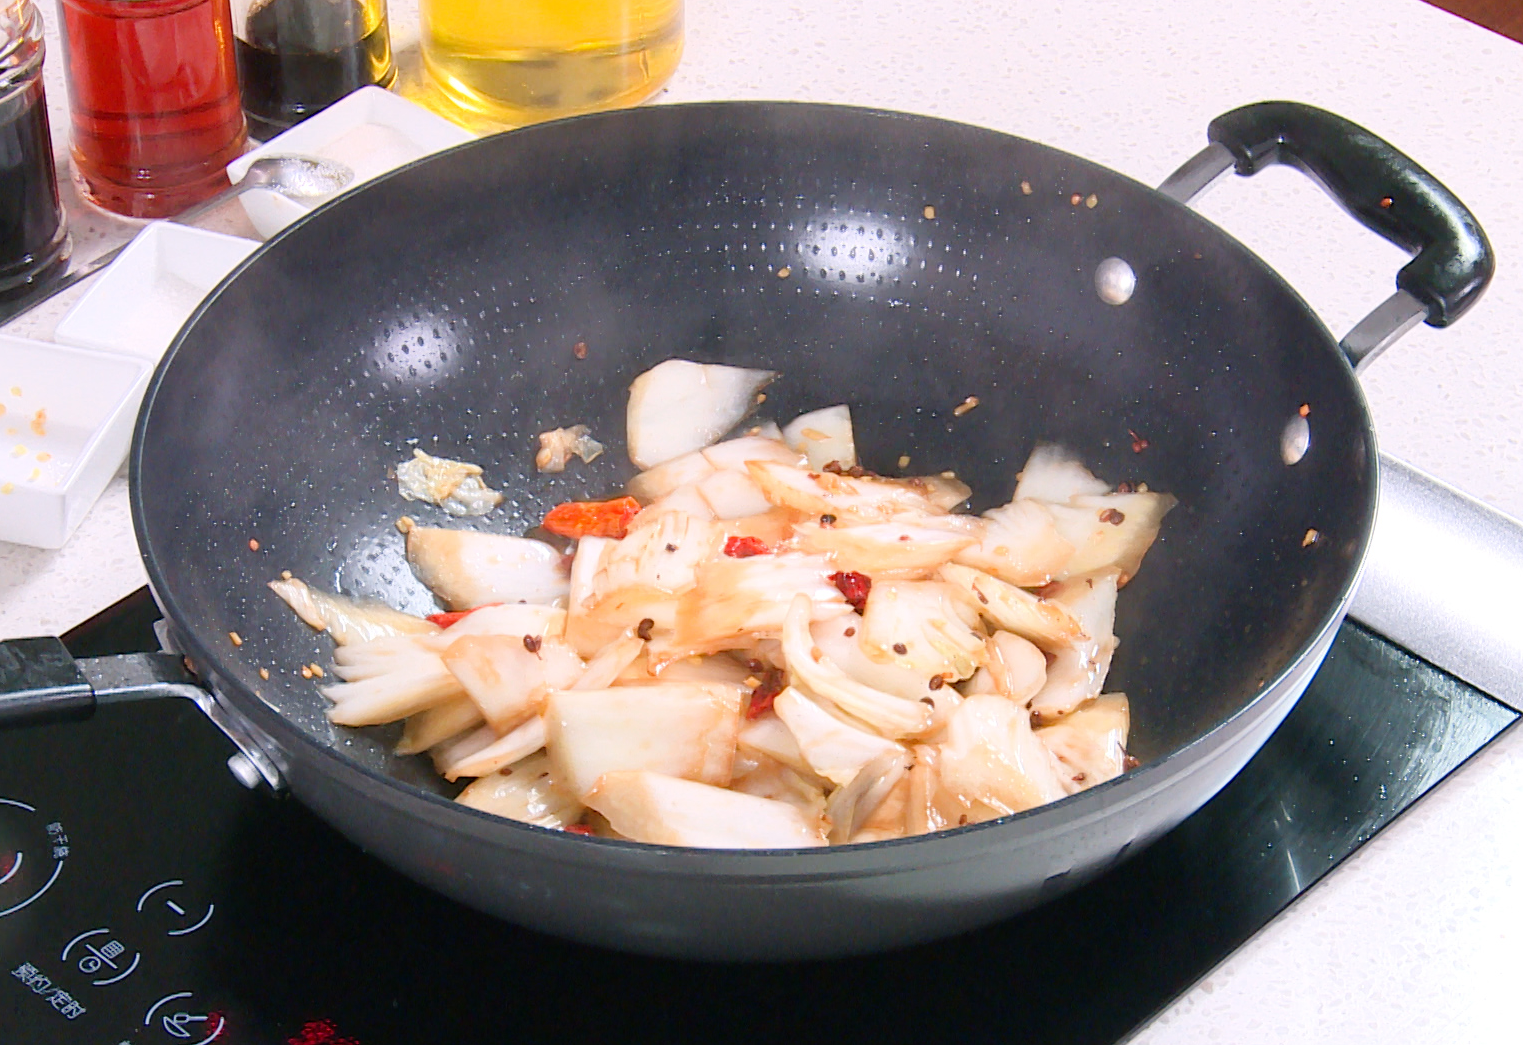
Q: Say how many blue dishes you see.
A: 0